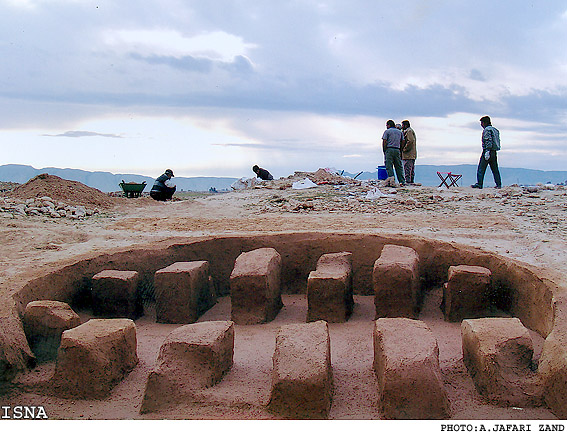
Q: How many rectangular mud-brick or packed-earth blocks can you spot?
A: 12